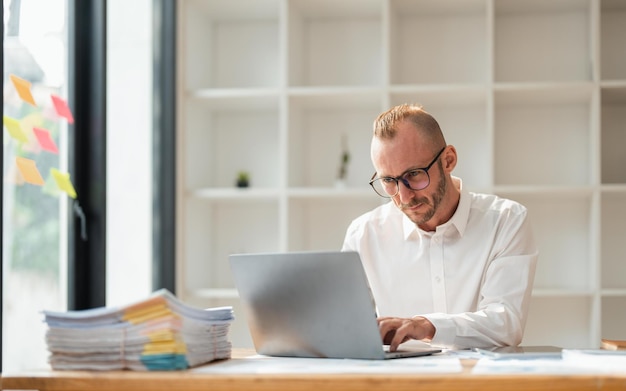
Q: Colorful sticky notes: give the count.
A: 6